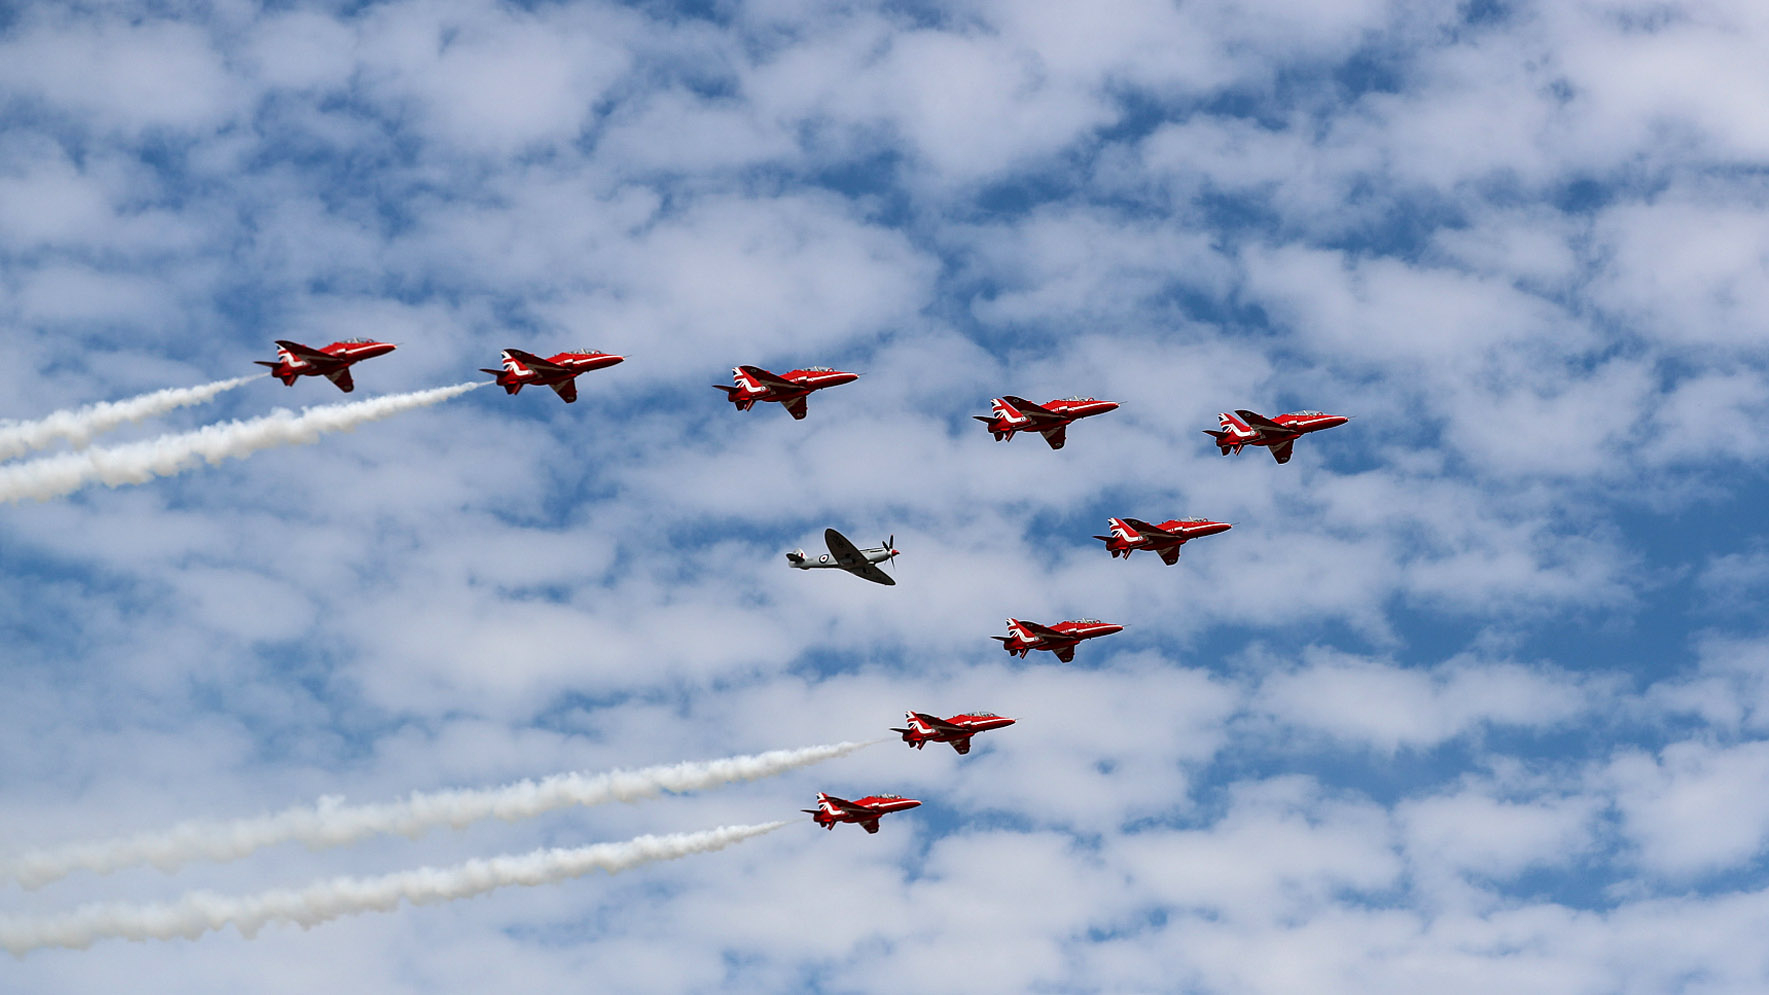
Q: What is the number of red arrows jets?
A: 9